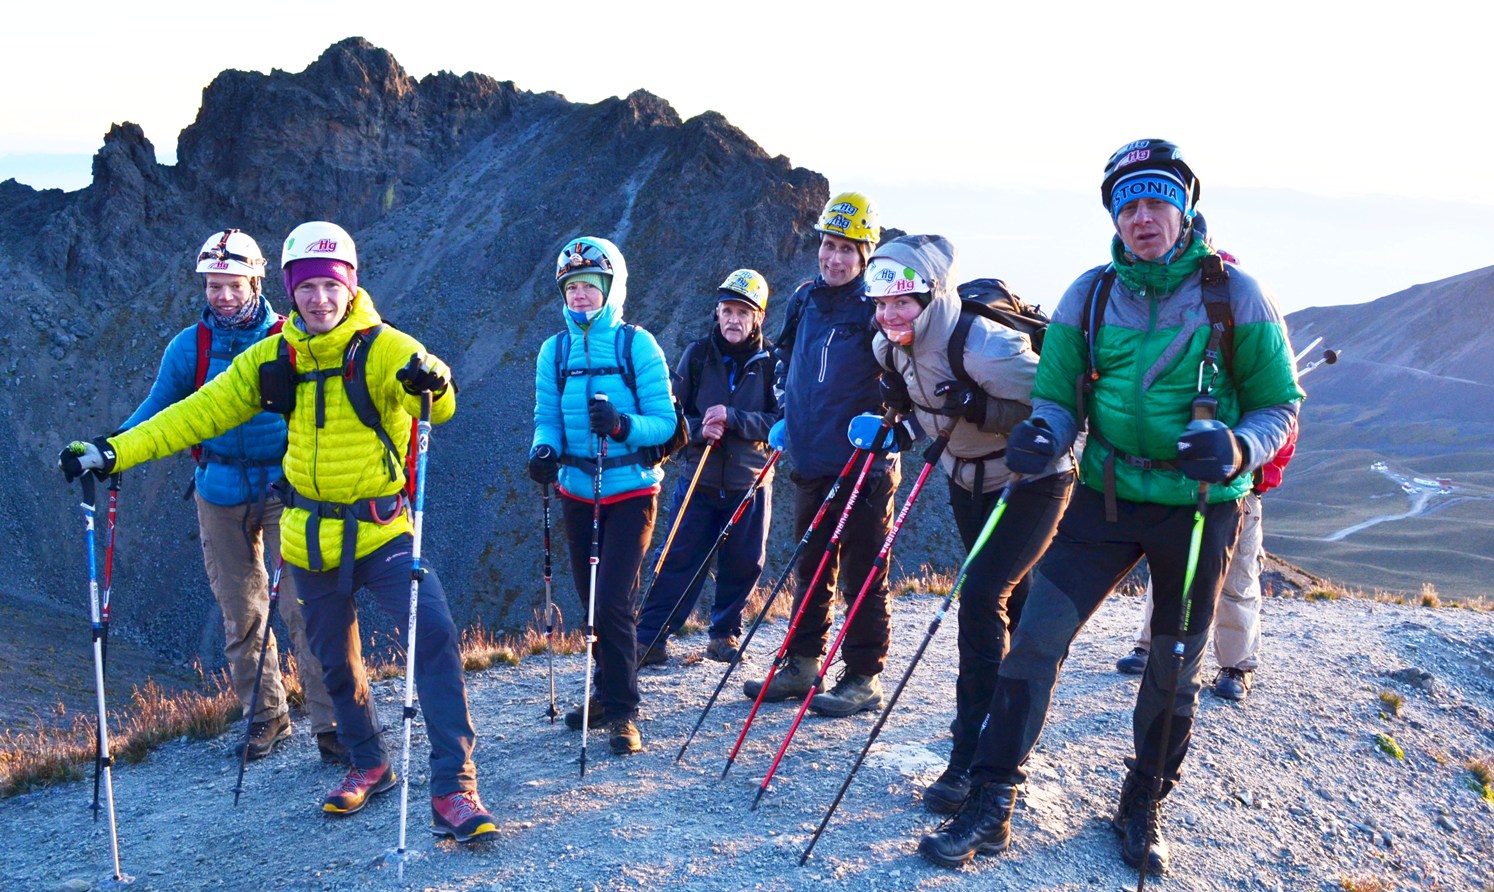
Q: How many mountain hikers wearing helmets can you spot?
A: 7